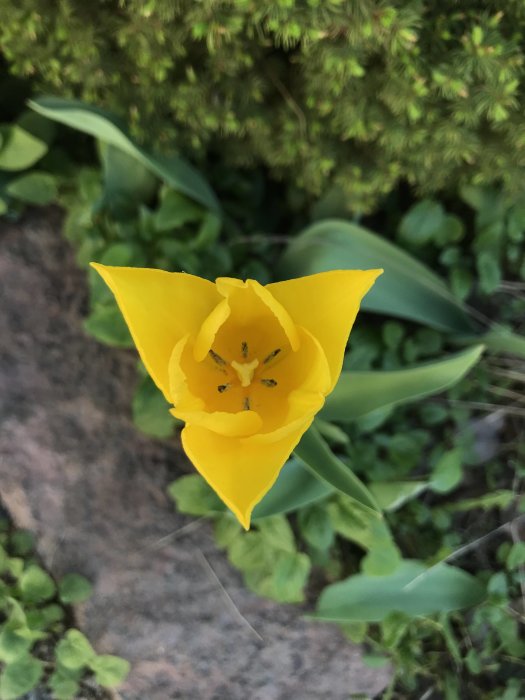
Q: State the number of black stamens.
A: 6